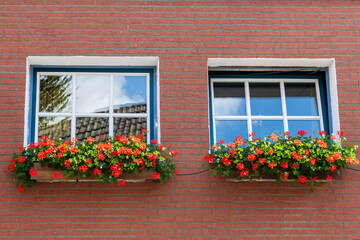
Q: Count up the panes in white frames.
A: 12